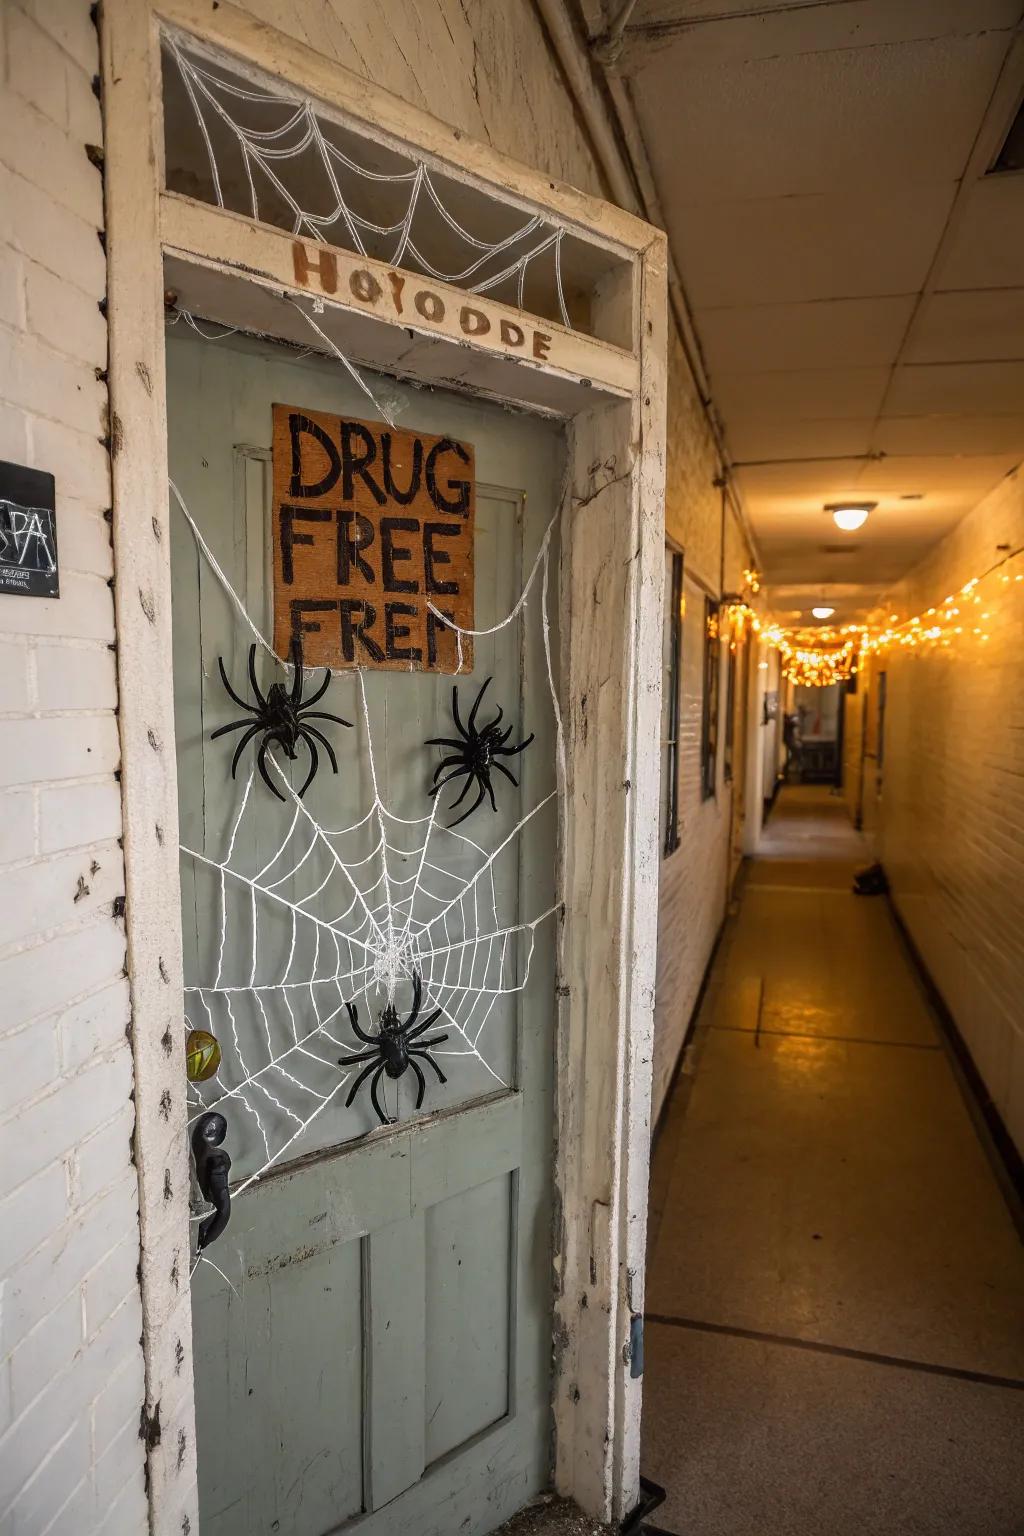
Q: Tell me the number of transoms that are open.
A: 1